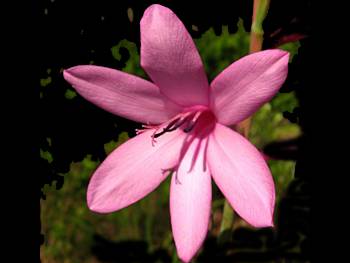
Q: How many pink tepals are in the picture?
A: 6